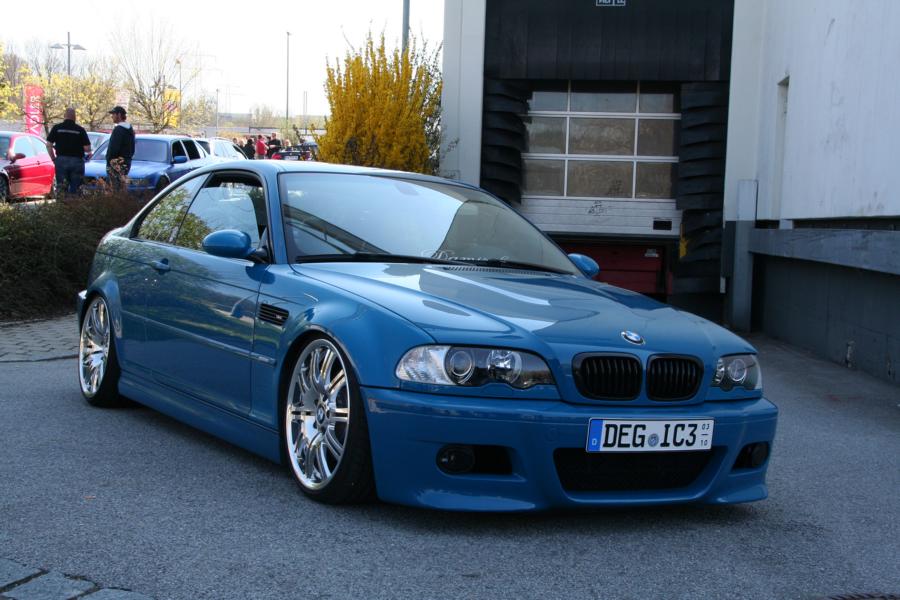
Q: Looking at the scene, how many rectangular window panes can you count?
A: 9